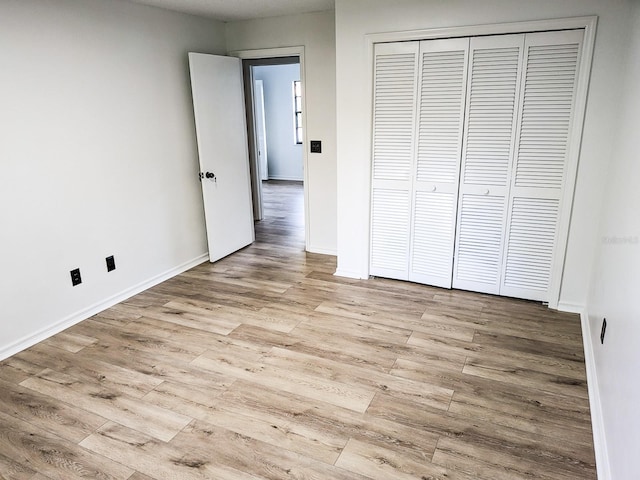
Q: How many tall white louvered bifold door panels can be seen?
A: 4